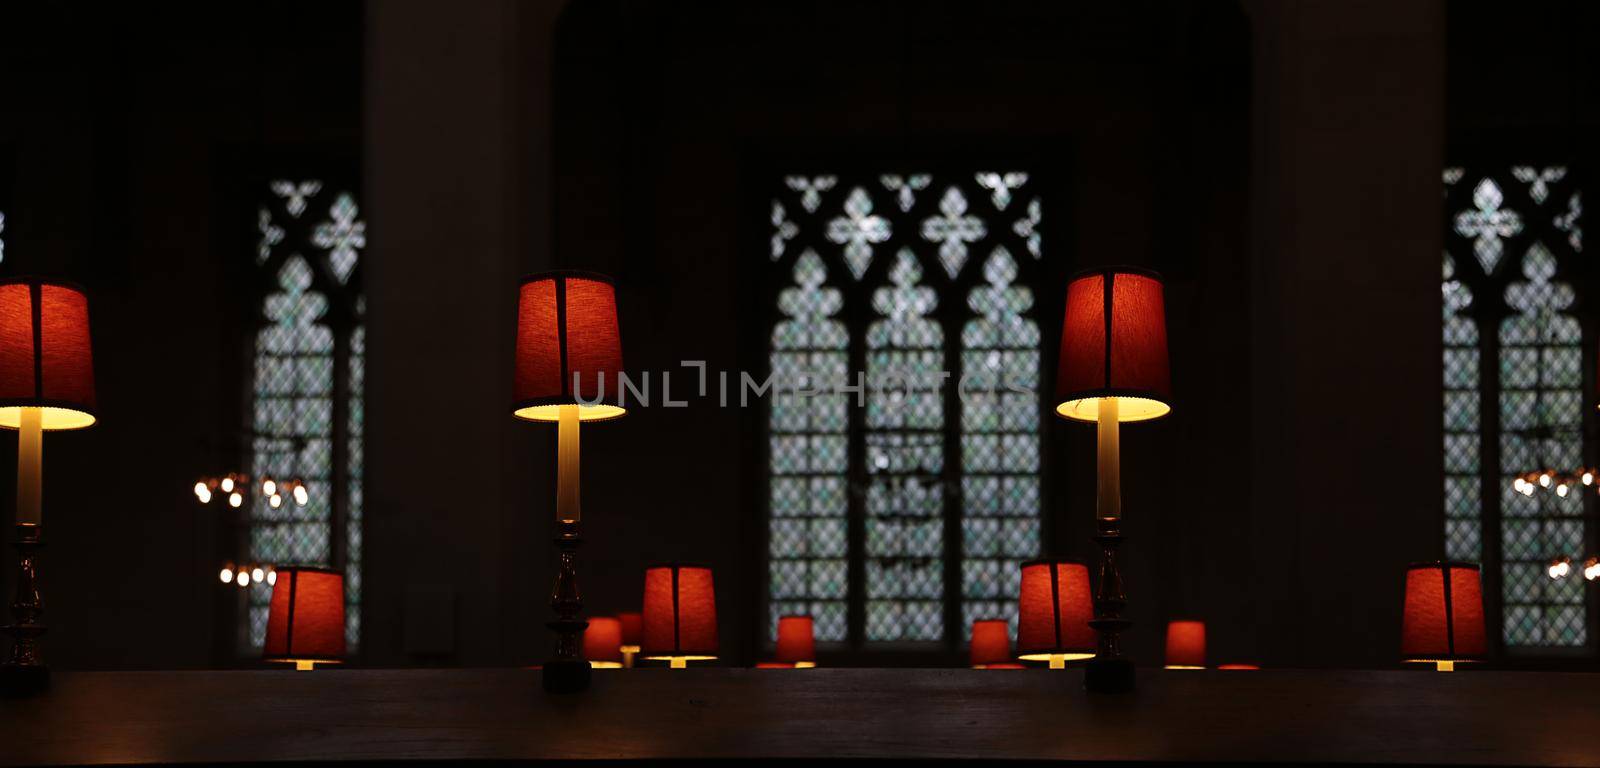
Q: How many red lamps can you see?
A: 12